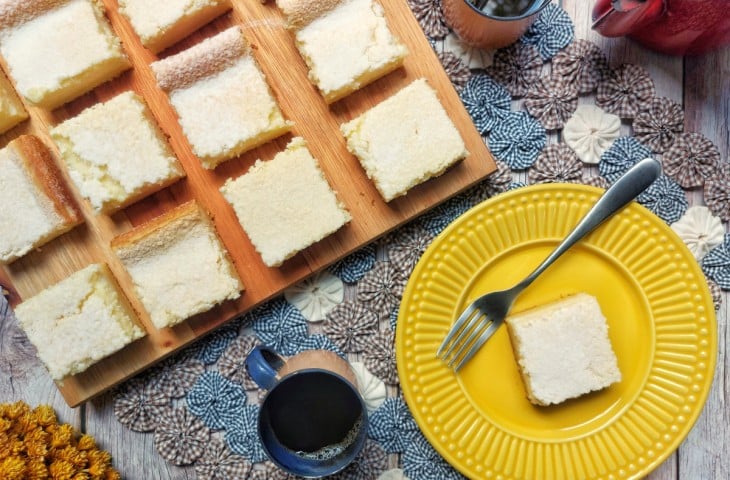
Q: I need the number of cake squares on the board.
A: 11